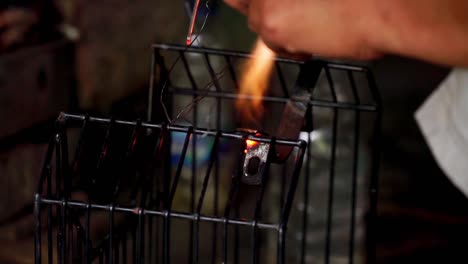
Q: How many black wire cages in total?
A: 2